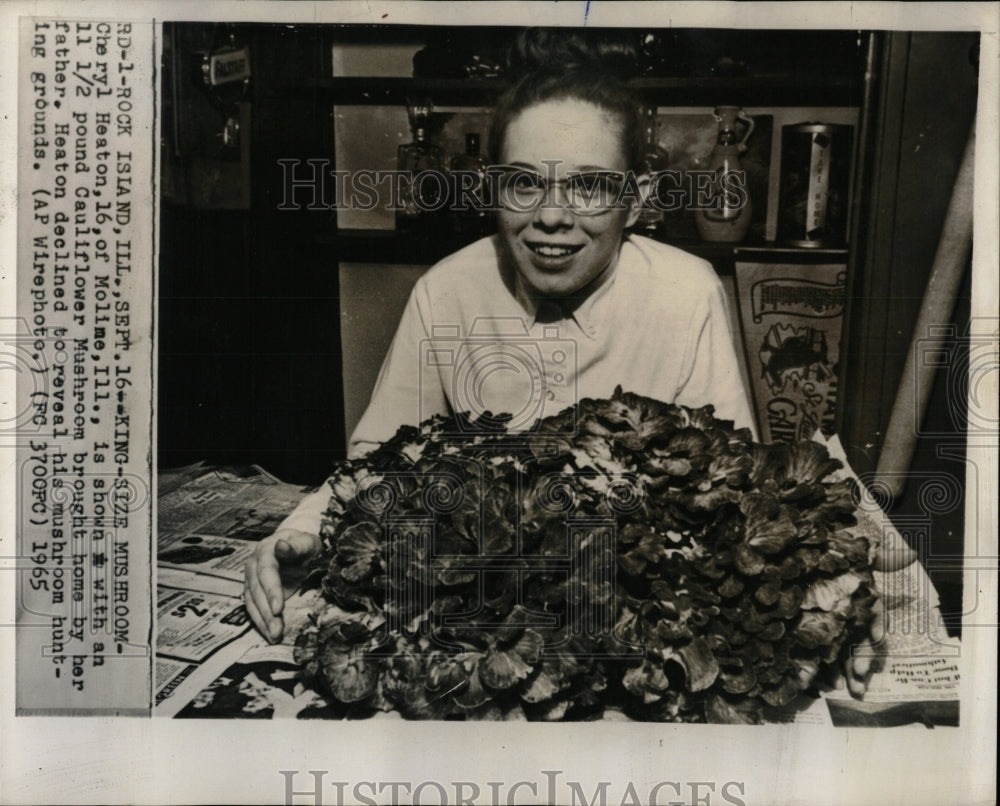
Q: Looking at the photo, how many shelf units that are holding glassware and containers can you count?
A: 2